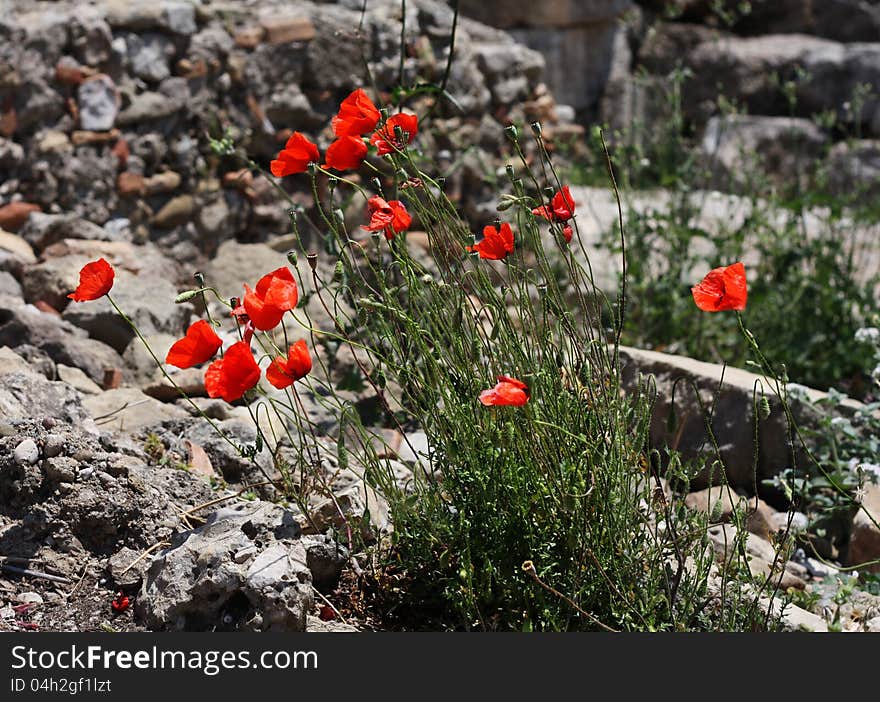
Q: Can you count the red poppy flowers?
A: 14